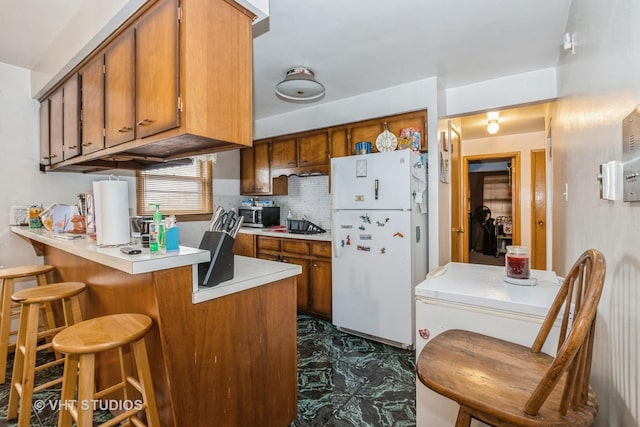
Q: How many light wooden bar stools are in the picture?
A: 3